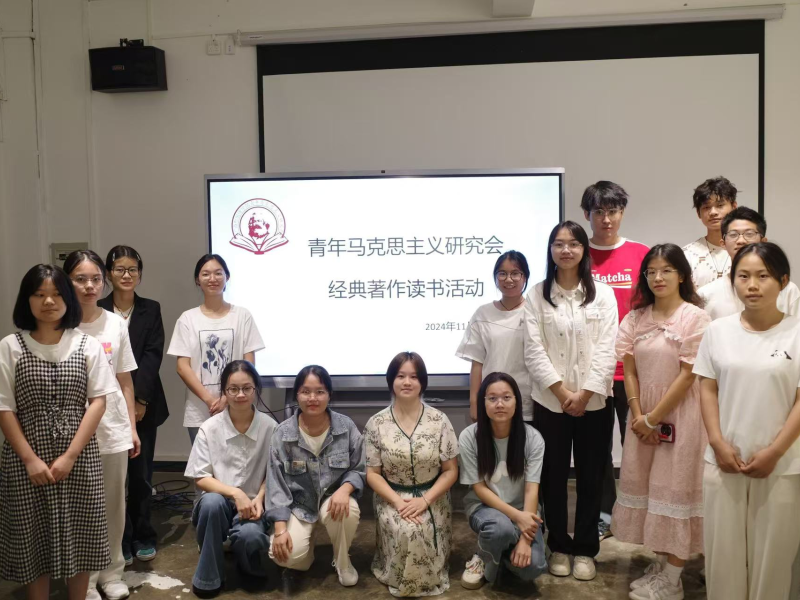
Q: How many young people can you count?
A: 15